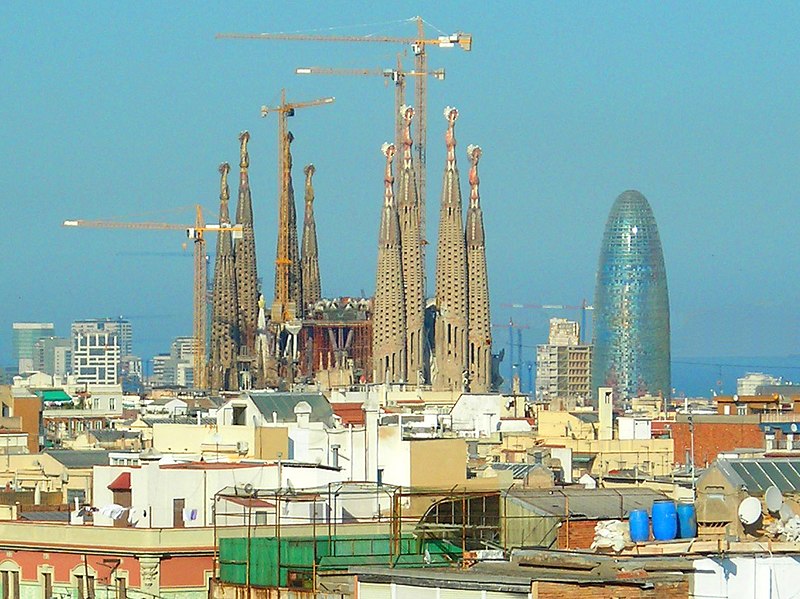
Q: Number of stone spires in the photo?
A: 8